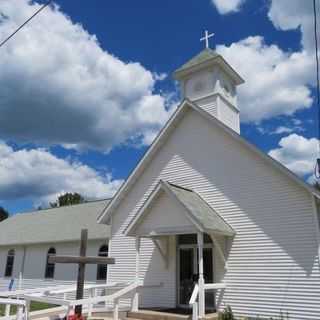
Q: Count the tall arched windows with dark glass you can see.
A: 3